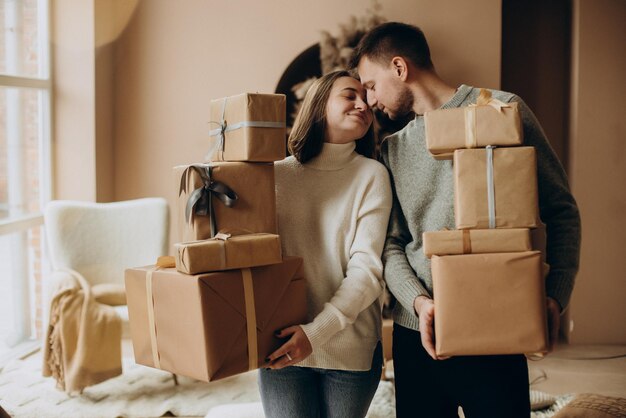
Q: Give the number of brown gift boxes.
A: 8